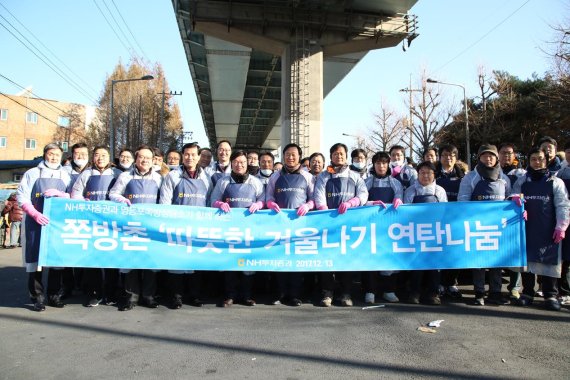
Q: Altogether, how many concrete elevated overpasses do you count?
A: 1